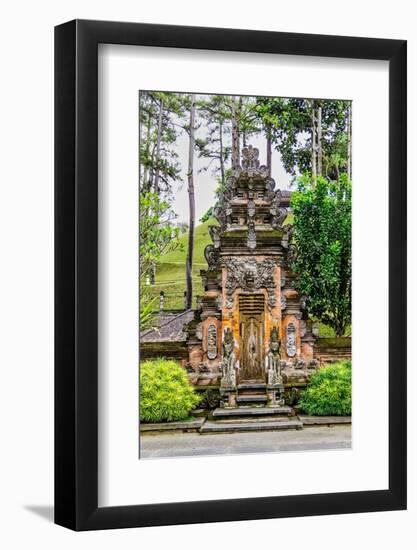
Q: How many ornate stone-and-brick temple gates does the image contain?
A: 1